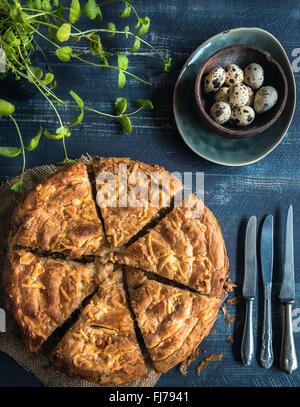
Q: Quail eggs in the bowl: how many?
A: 9